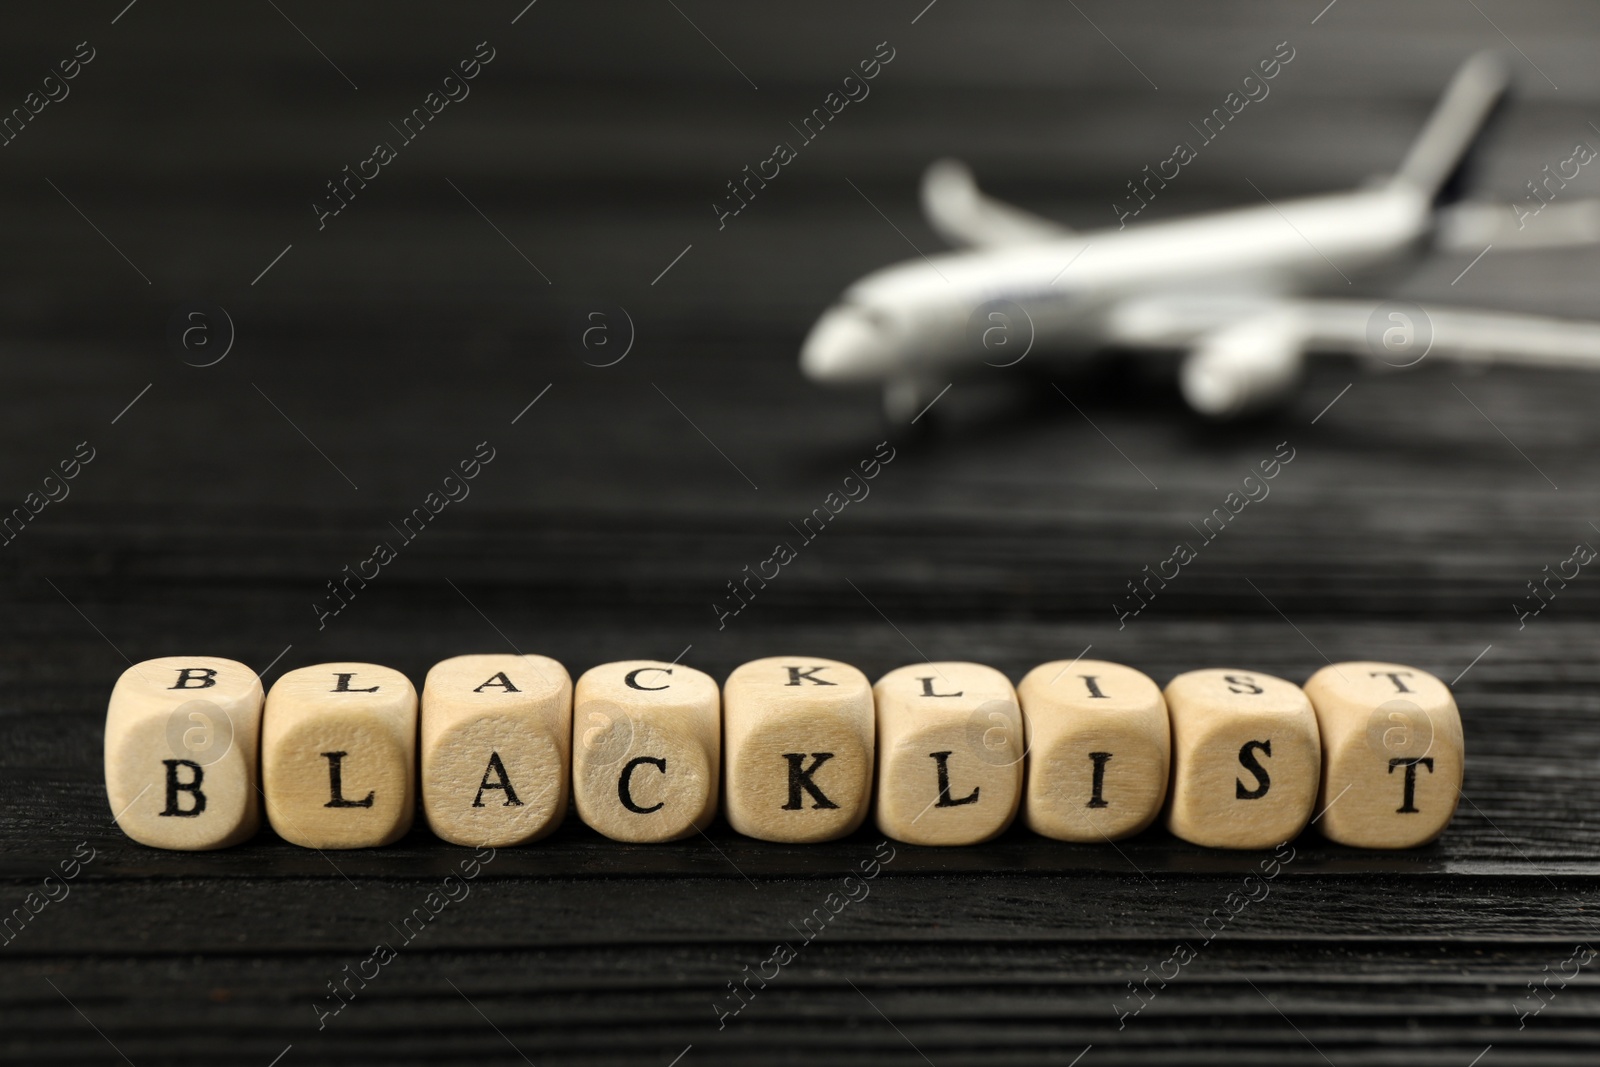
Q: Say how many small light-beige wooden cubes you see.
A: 9